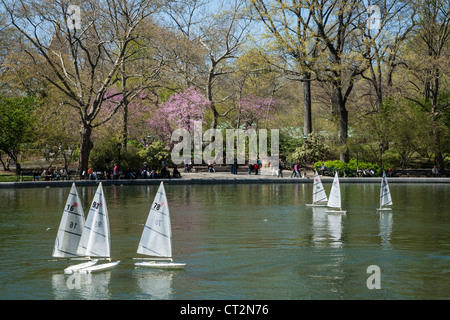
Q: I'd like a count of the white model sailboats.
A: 6